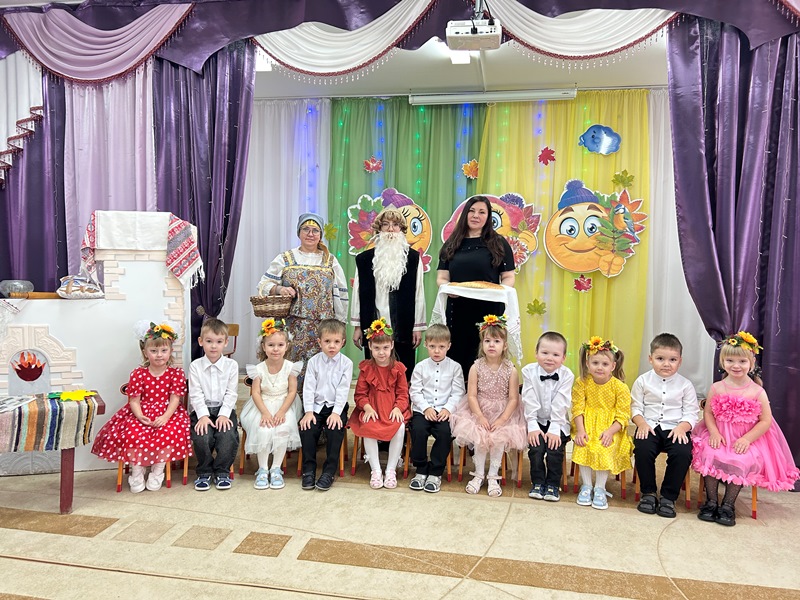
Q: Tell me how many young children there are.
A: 11